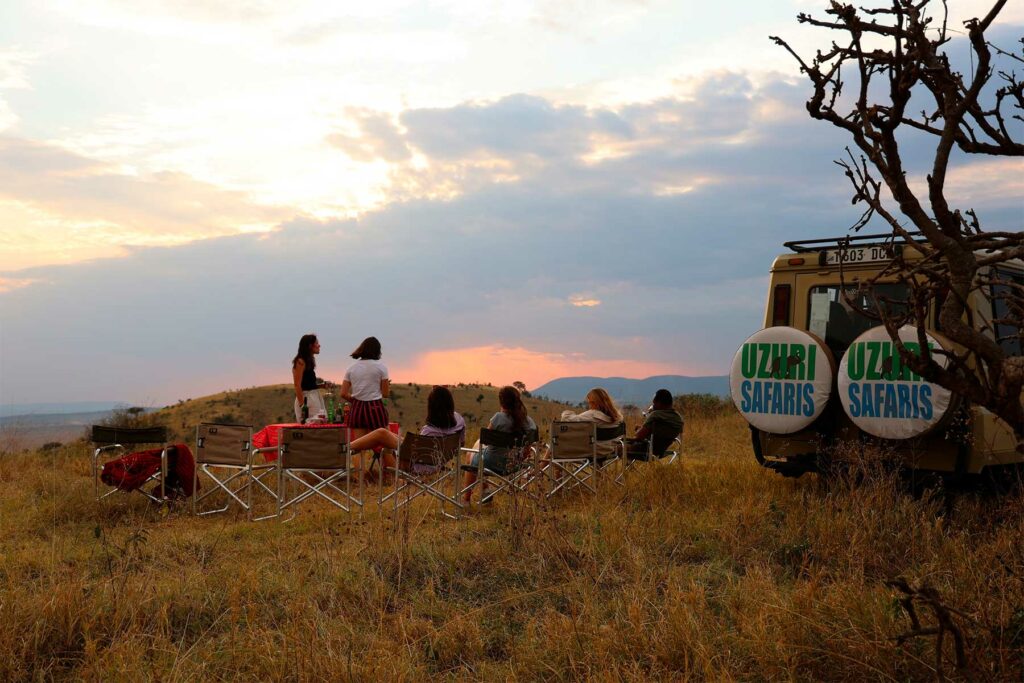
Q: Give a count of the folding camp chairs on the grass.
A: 8